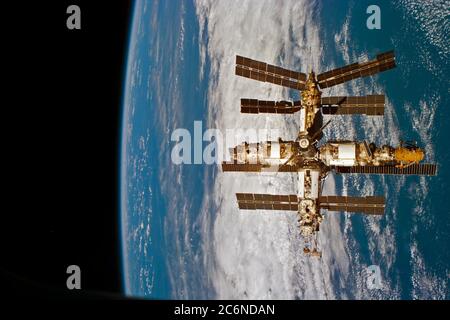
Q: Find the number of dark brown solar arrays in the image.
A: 8